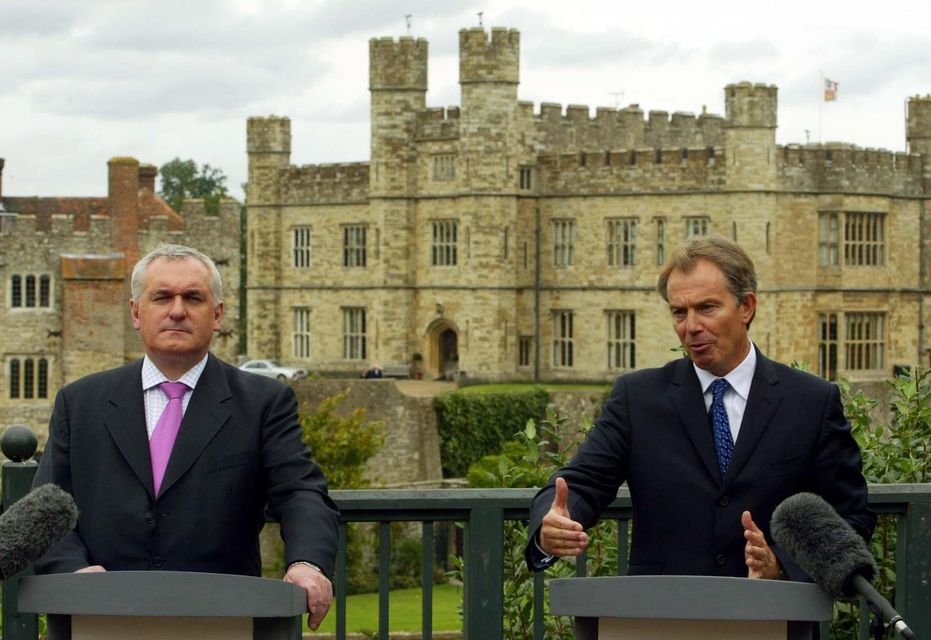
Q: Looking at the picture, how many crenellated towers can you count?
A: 5